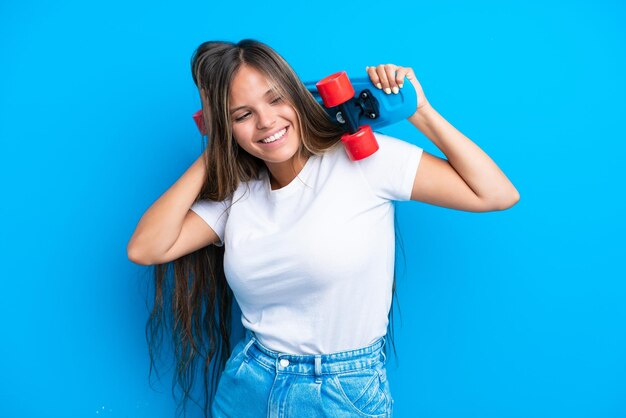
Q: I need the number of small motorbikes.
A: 0